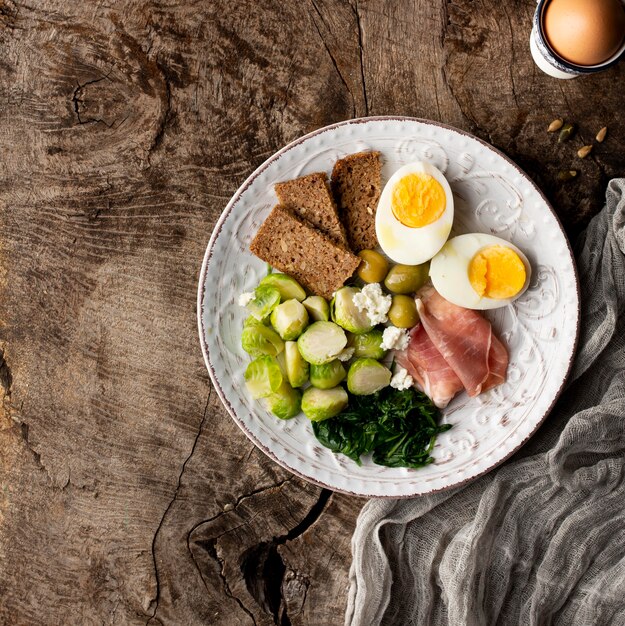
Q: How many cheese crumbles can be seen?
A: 5